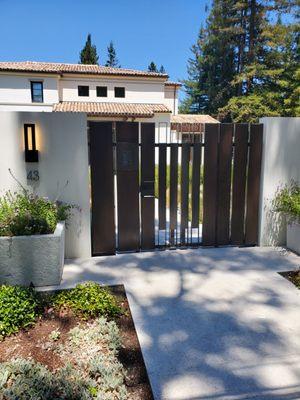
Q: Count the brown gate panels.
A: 11